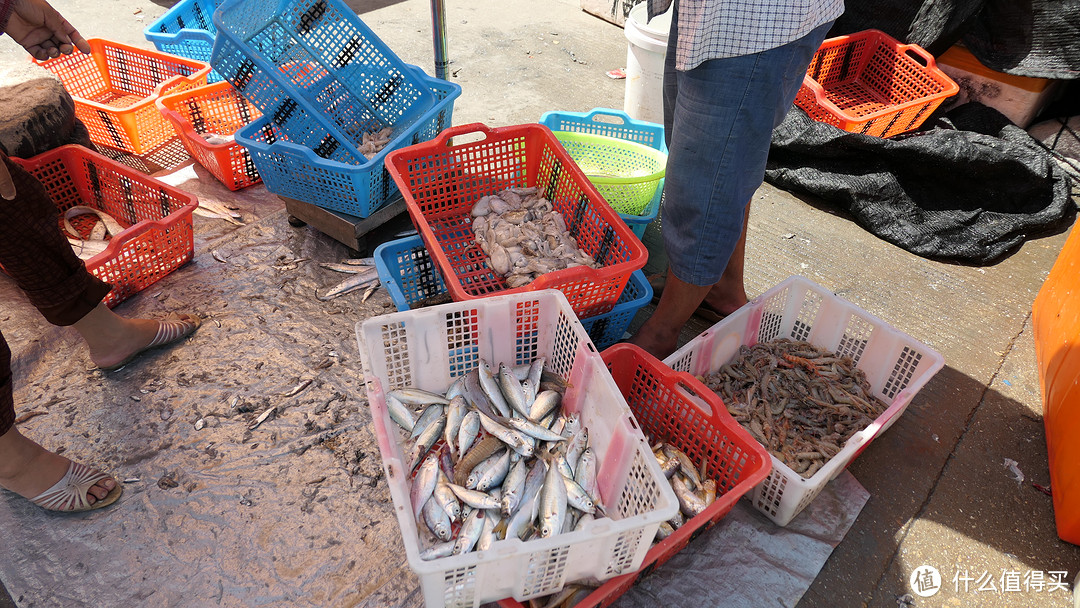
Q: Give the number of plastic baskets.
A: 14